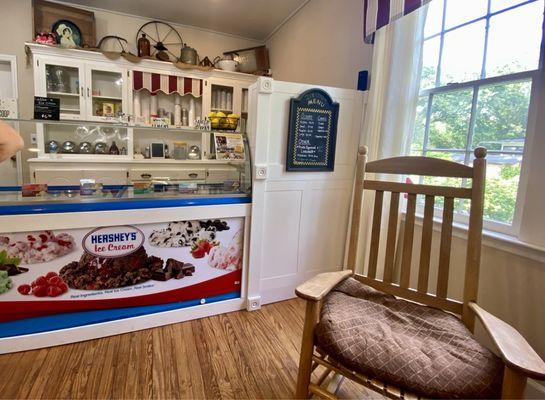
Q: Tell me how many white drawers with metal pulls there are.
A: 1